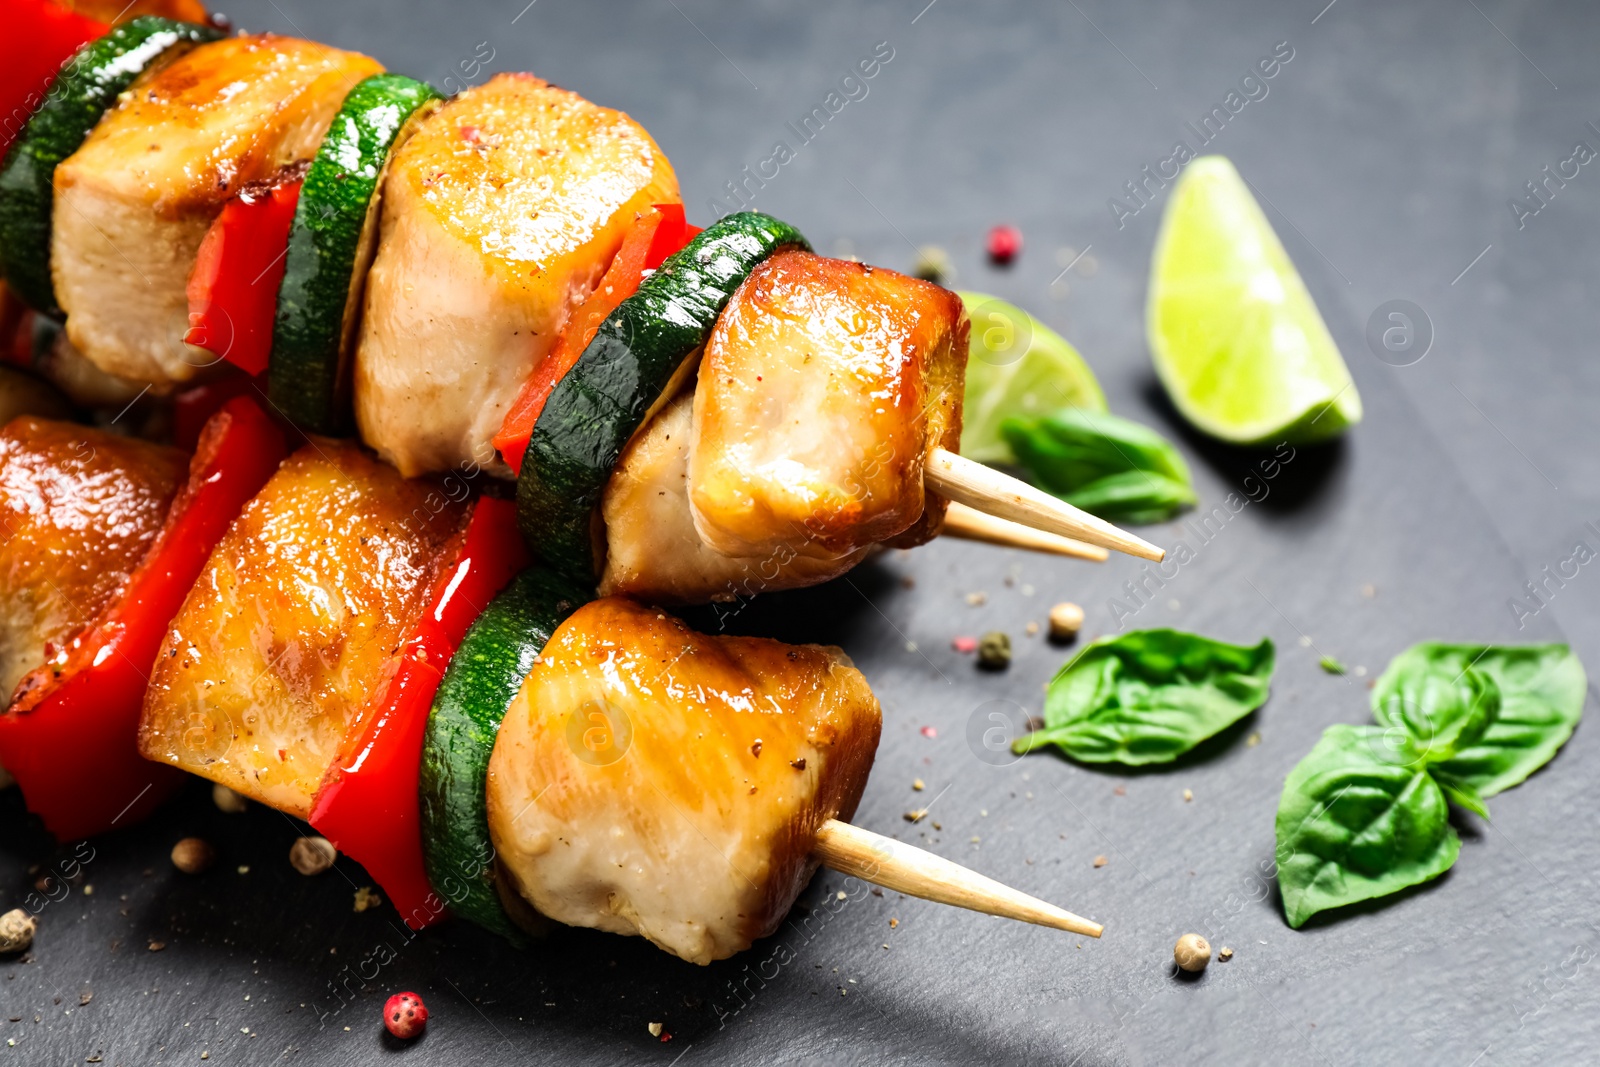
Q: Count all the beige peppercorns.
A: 6